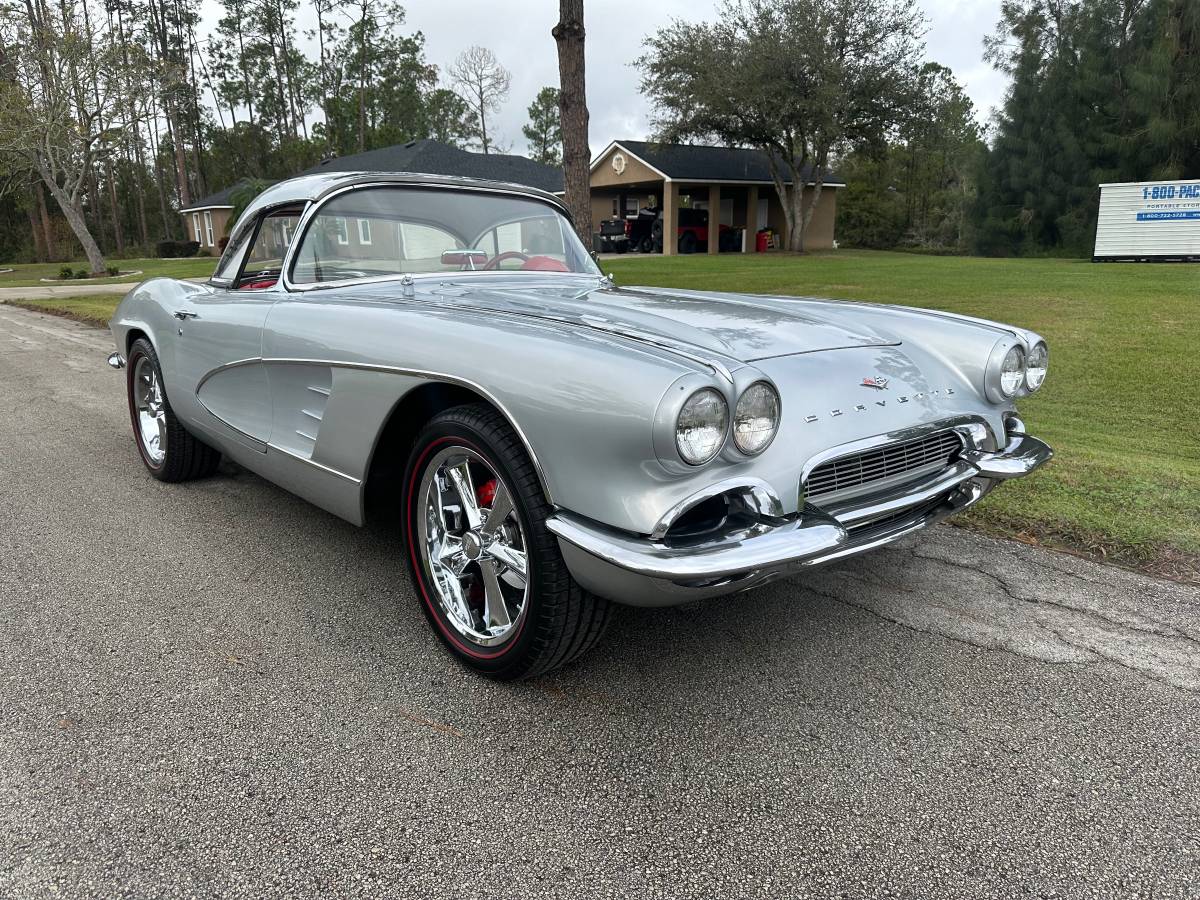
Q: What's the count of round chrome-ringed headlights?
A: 4